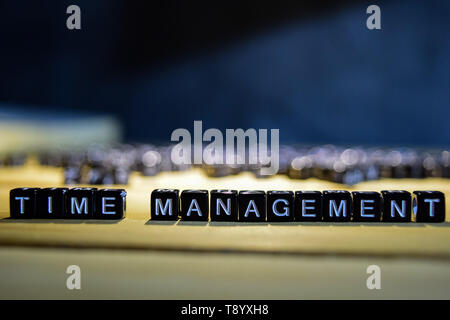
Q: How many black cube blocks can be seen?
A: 14